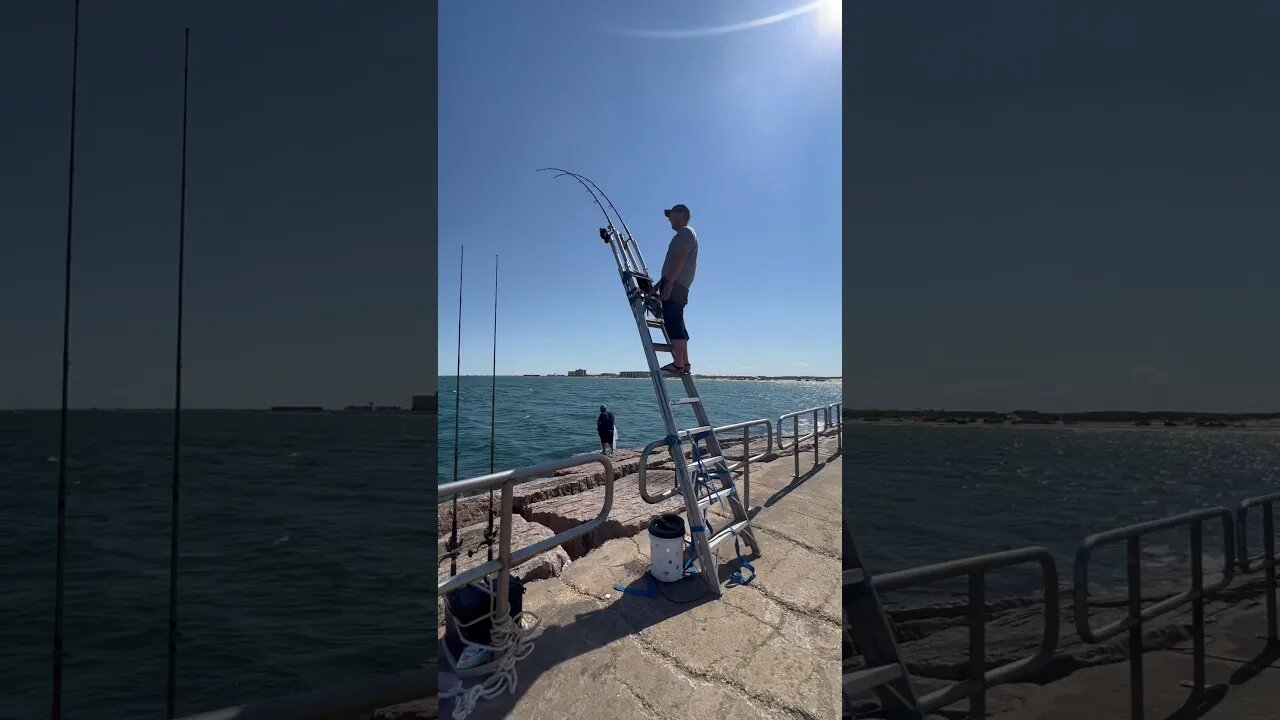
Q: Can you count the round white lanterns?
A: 0